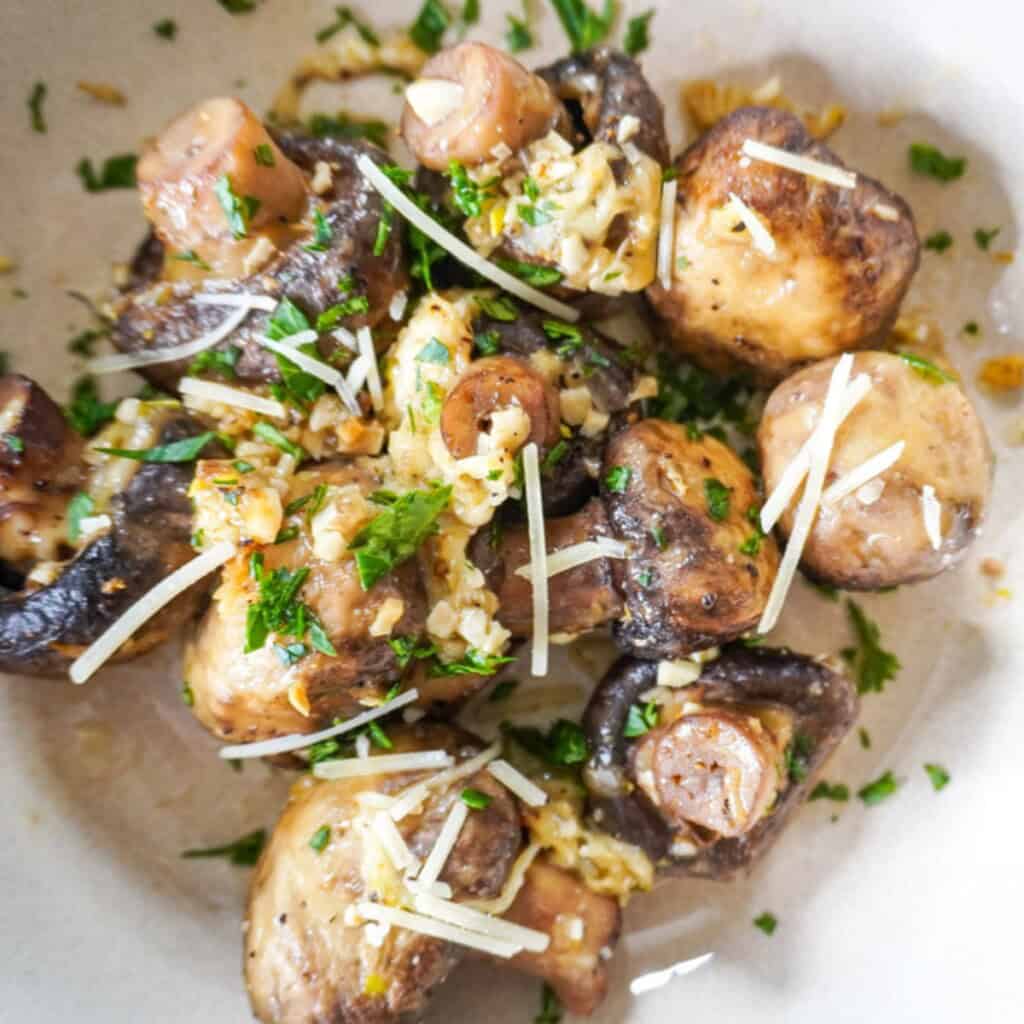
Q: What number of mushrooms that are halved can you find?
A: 0